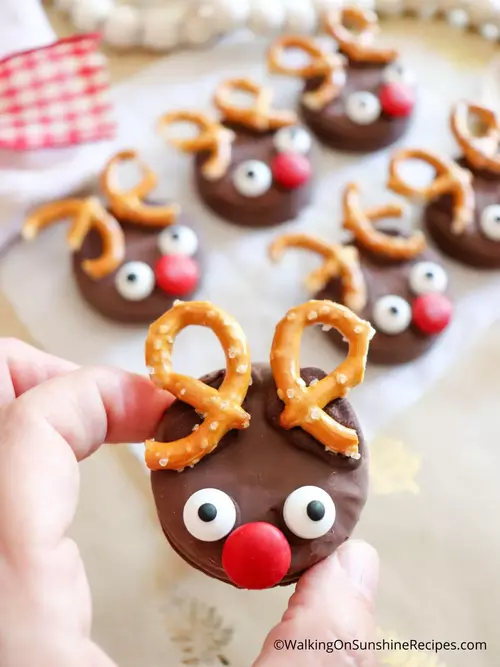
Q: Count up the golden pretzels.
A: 12